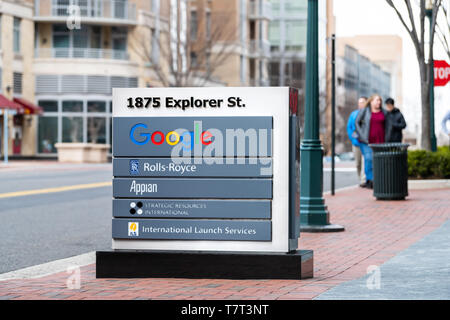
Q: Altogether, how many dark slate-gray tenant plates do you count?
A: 5